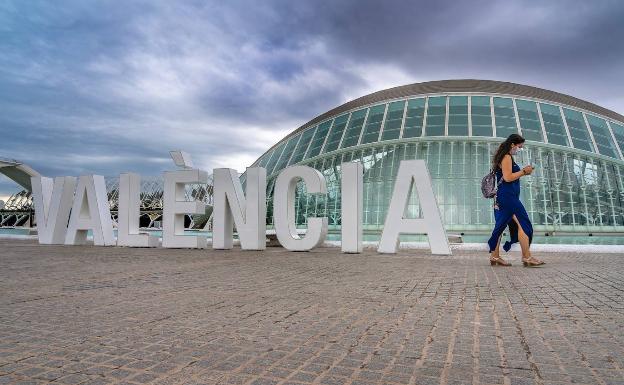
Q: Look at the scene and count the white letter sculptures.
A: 8